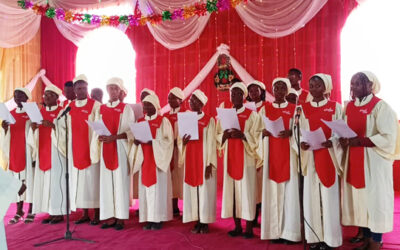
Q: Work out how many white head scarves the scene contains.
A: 14